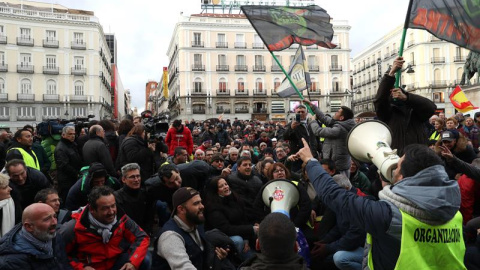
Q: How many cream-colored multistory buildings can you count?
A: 3